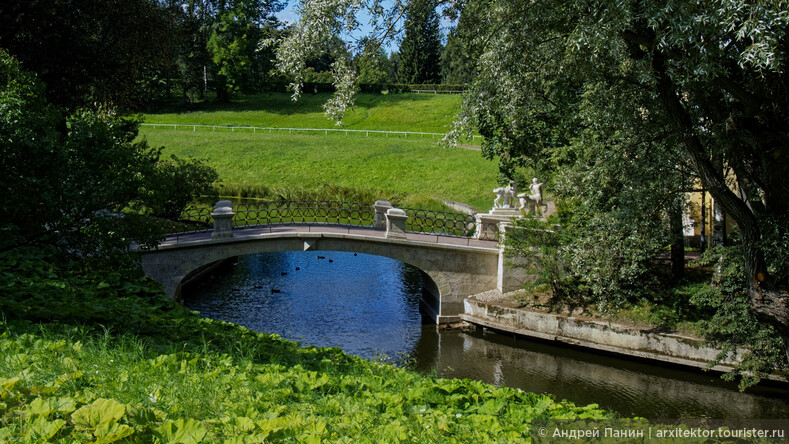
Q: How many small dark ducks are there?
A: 8